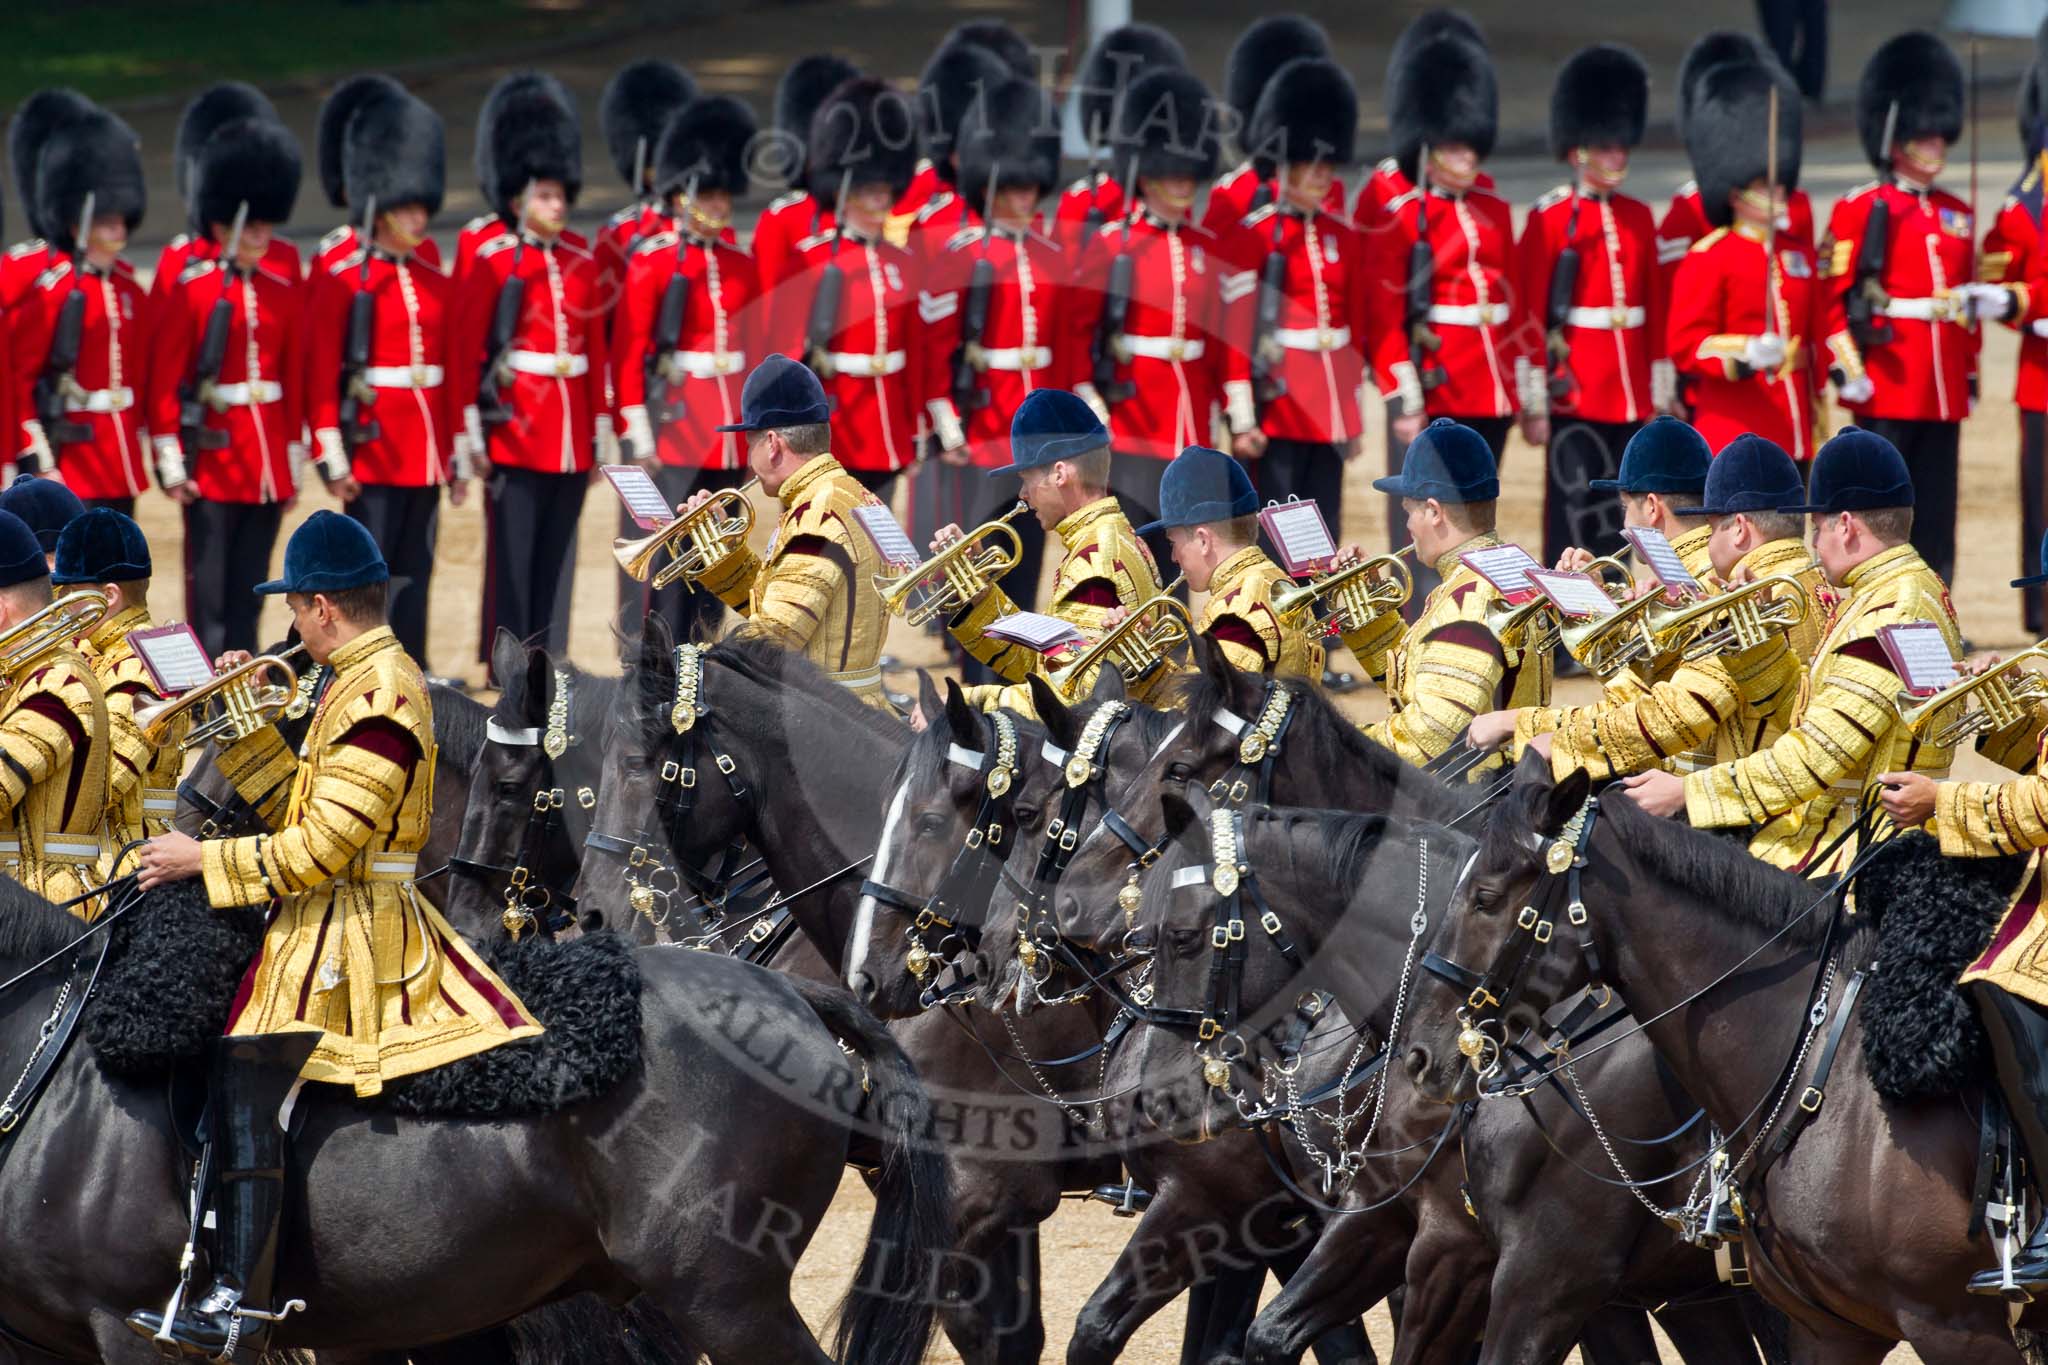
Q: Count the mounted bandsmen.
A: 12